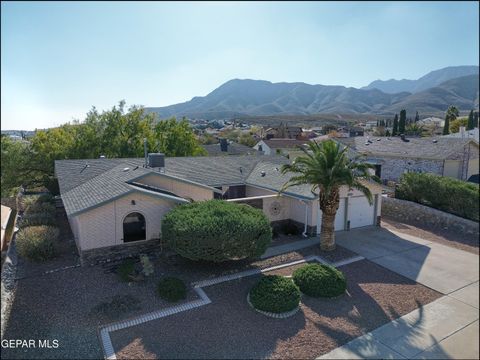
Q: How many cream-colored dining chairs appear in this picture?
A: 0